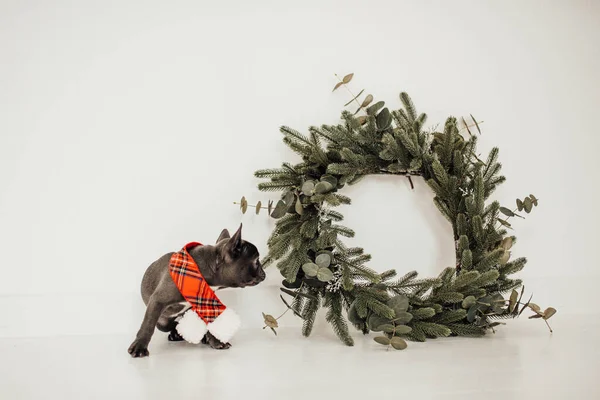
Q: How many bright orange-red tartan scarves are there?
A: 1